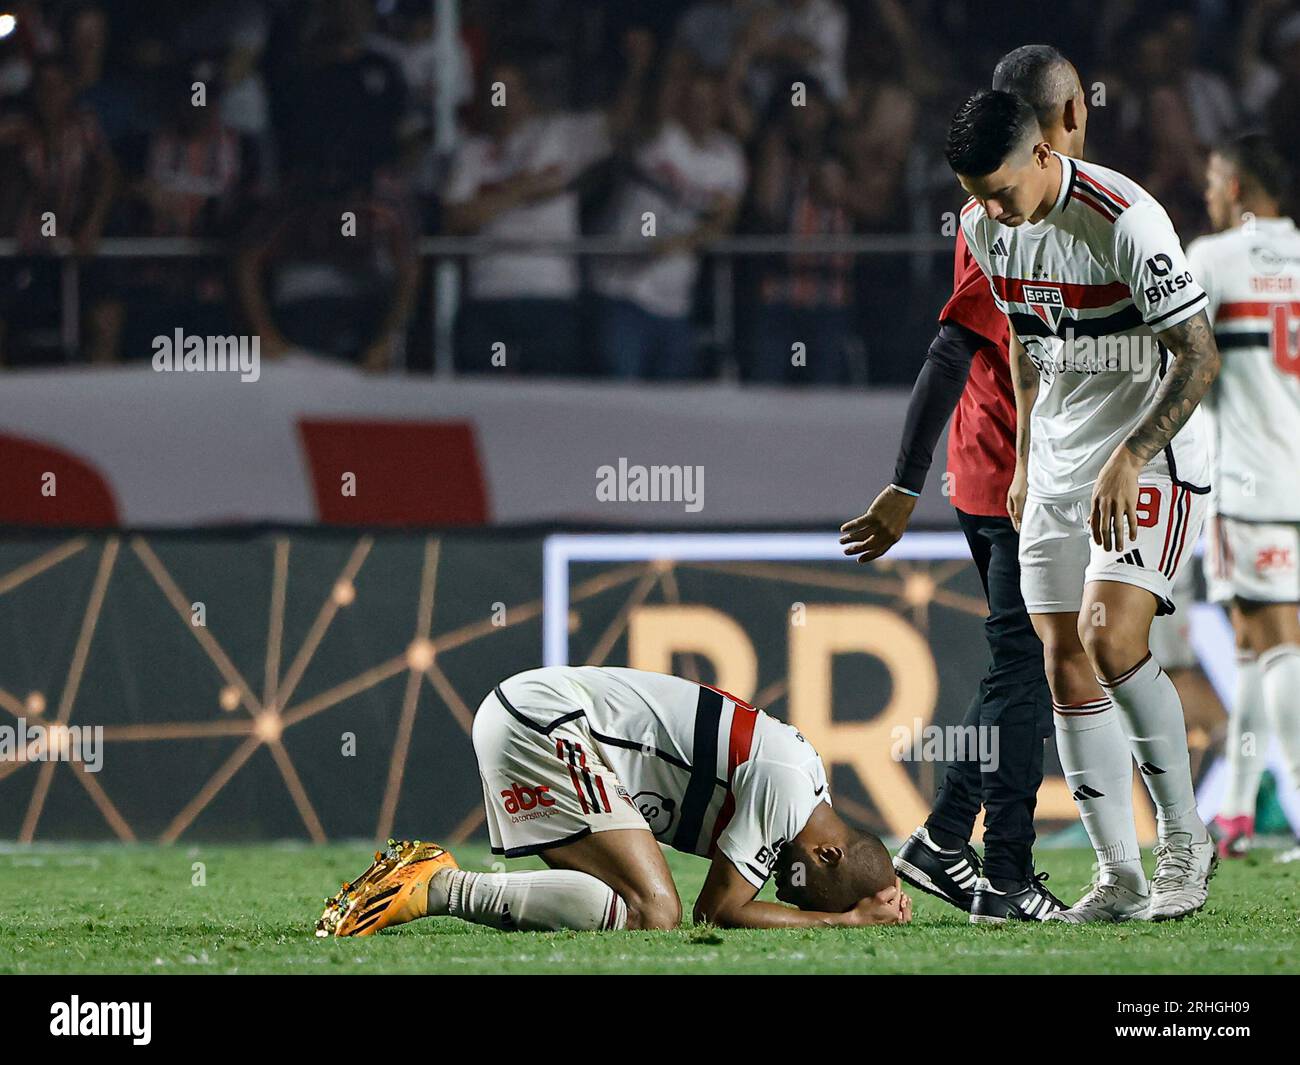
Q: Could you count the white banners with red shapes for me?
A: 1